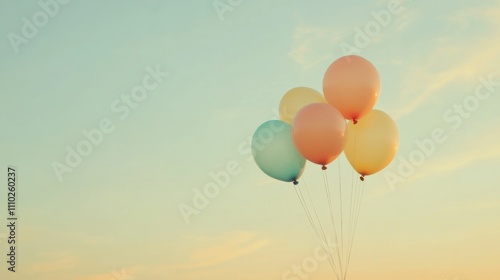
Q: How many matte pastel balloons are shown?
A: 5